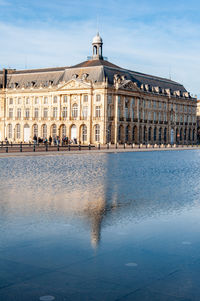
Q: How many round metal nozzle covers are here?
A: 3